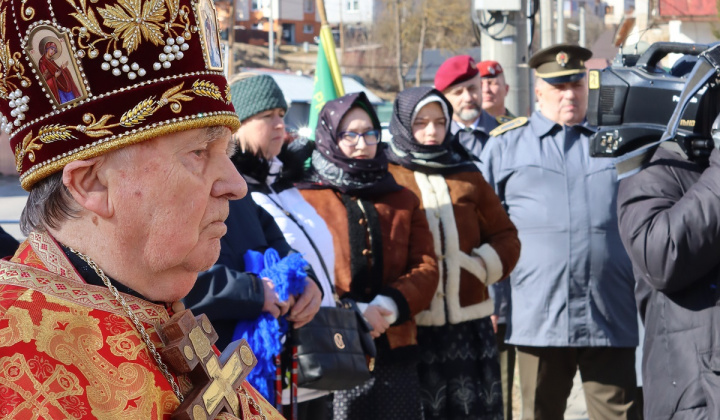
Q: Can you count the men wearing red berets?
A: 2